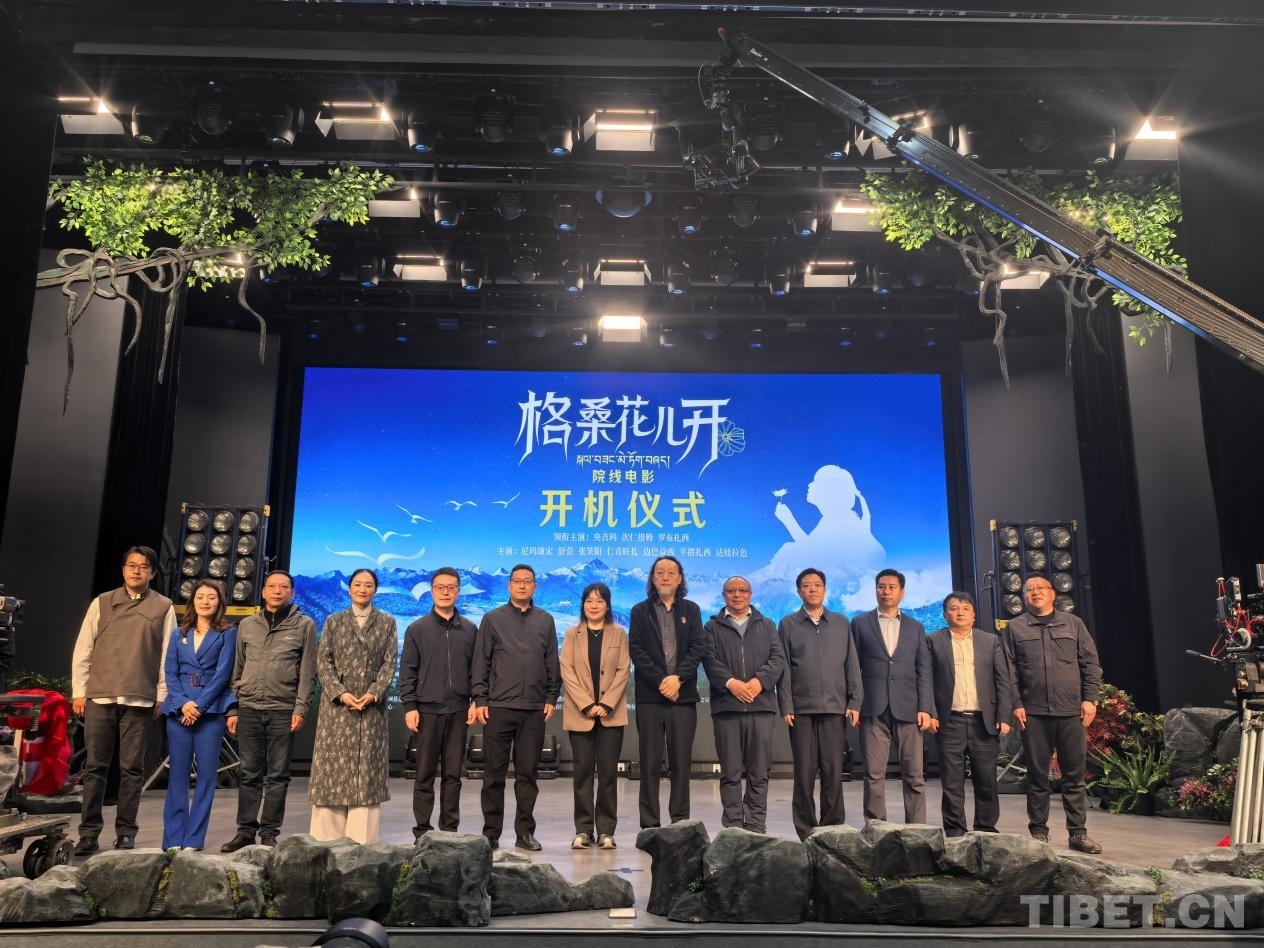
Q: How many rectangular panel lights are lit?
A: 13